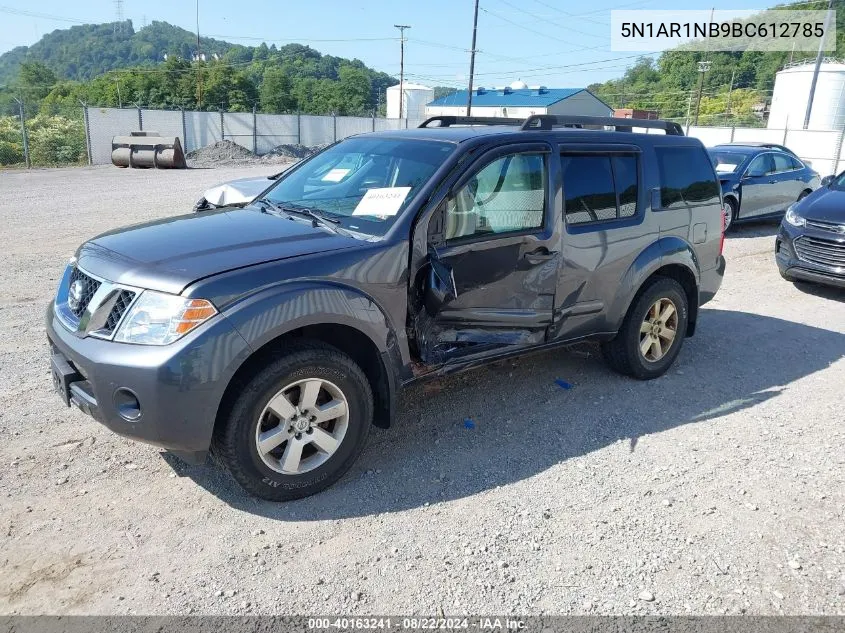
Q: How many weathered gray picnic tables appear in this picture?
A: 0